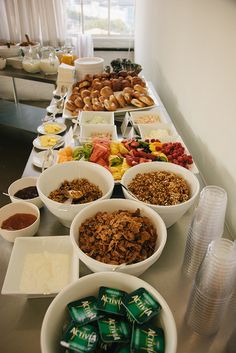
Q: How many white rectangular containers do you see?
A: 5